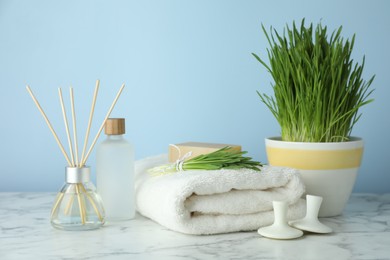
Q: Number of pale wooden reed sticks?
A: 5